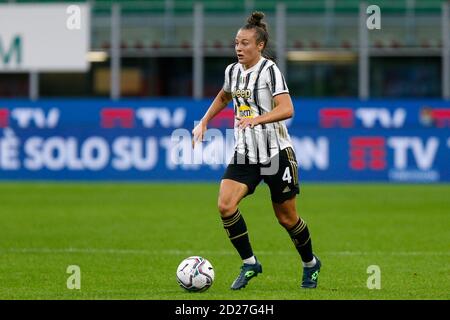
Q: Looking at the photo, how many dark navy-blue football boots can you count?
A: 2